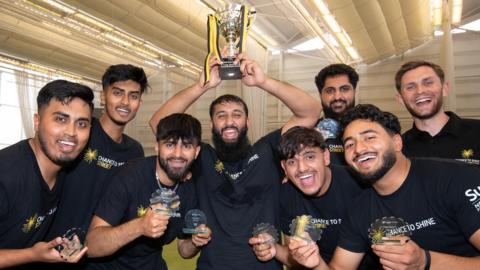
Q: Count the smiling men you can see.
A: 8